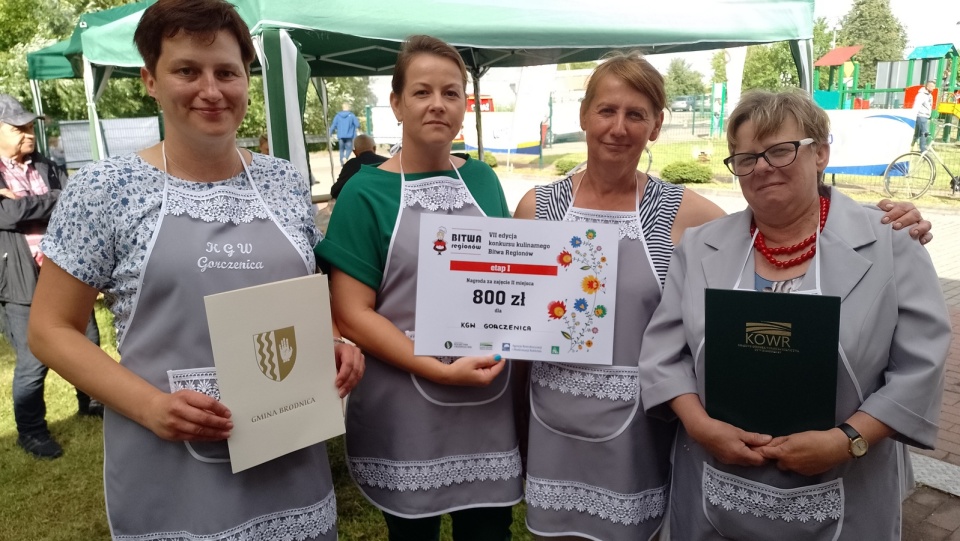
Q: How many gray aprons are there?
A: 4